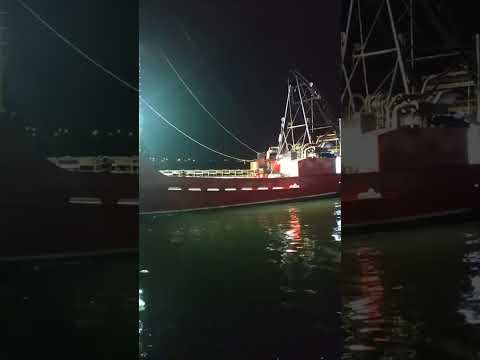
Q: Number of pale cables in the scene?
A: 2